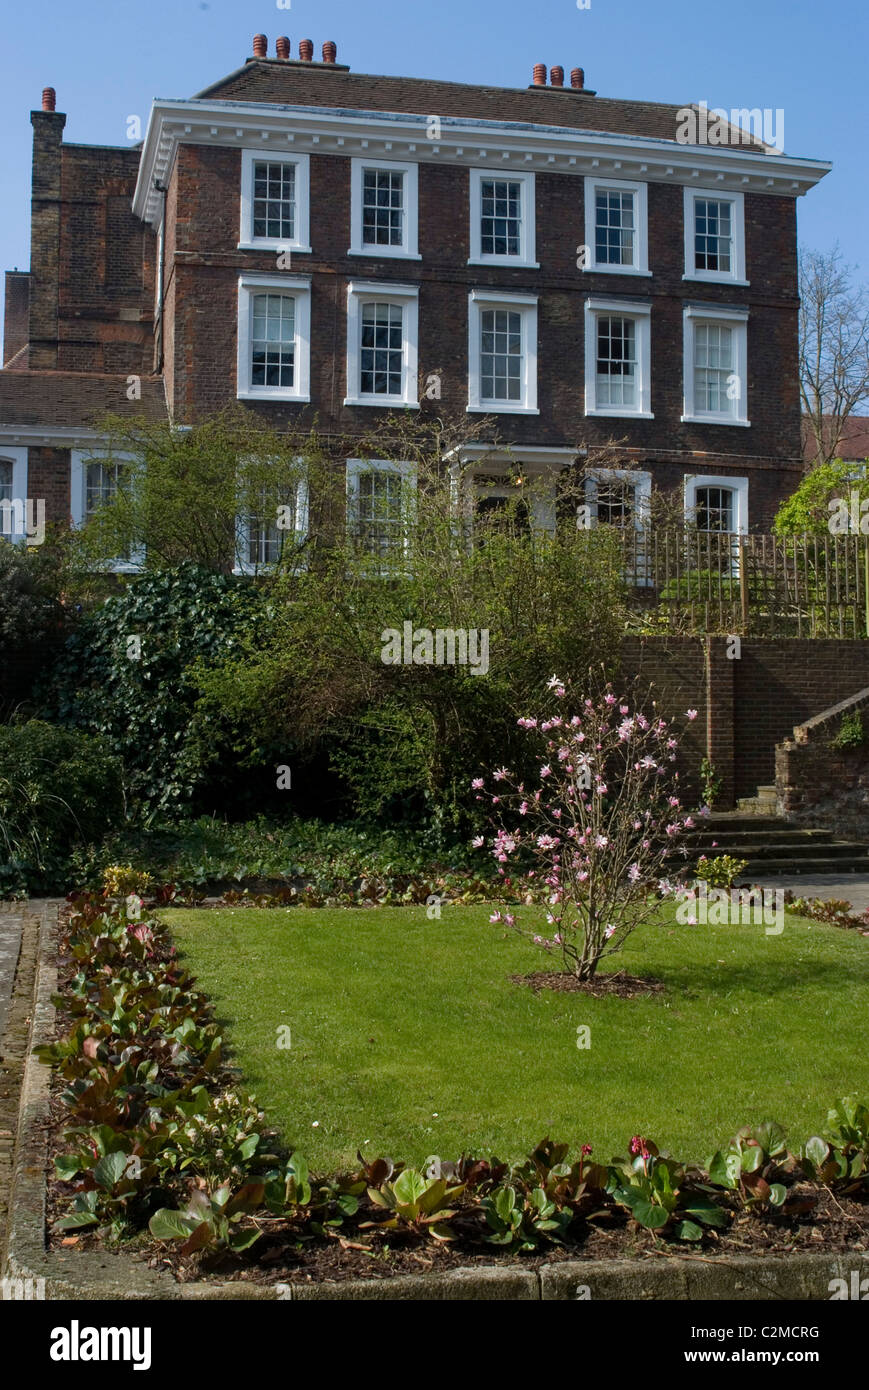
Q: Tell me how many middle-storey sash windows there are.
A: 5